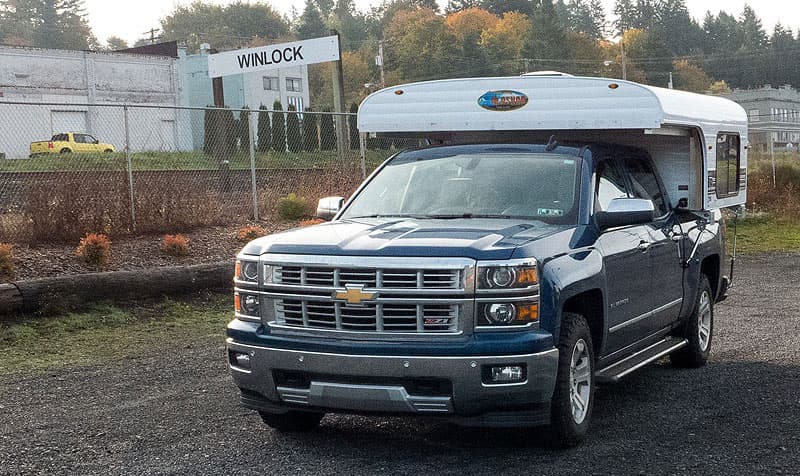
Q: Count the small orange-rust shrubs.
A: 5